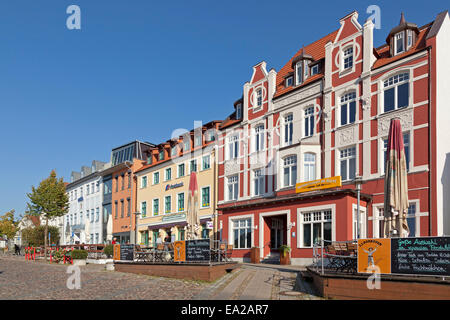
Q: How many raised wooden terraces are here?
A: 2